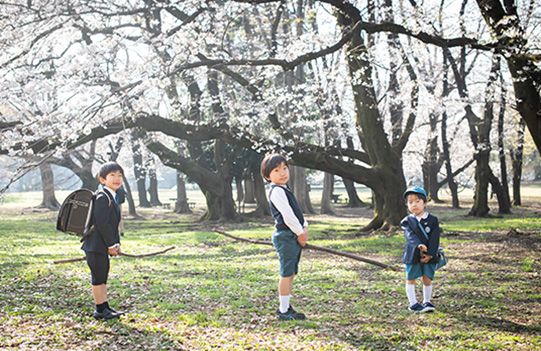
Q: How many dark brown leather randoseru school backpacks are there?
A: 1